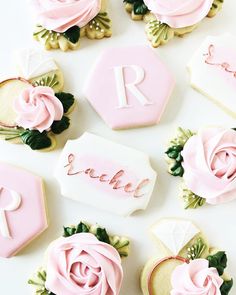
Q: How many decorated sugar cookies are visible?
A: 10